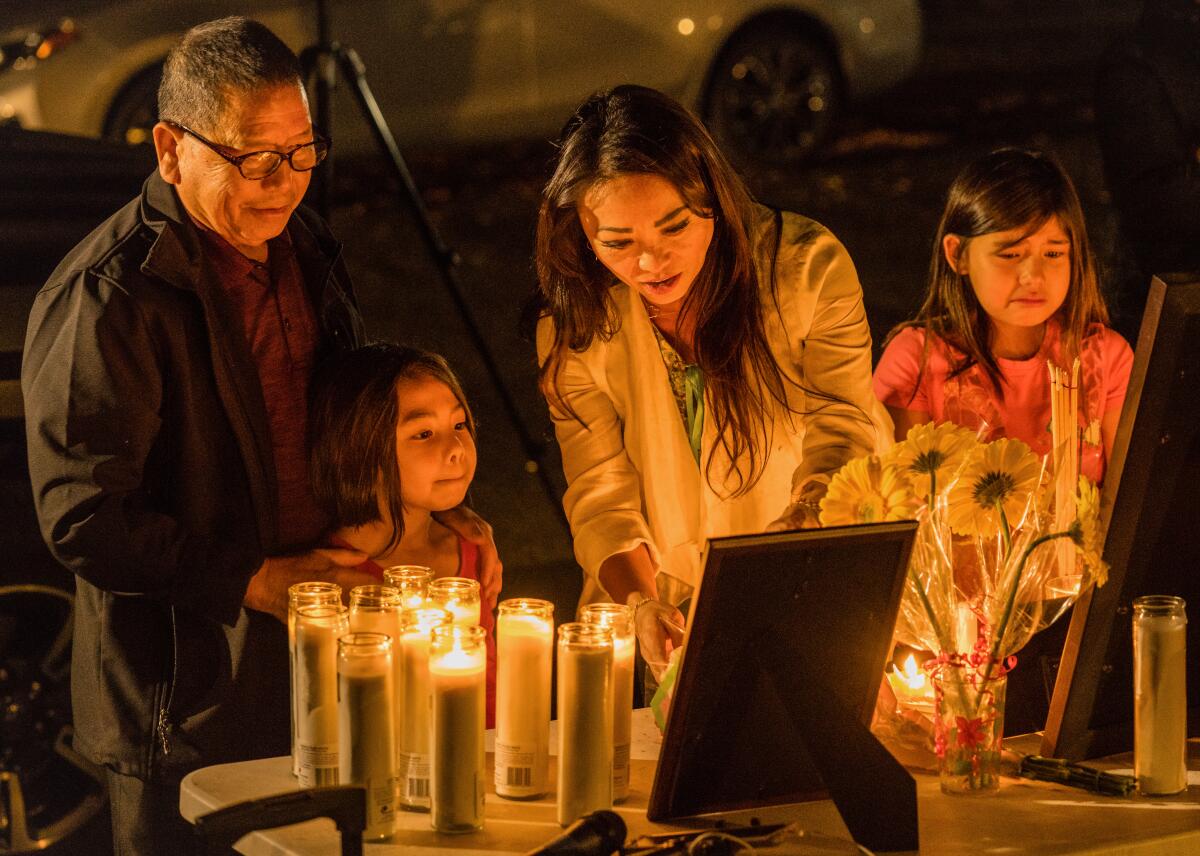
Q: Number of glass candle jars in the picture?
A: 12